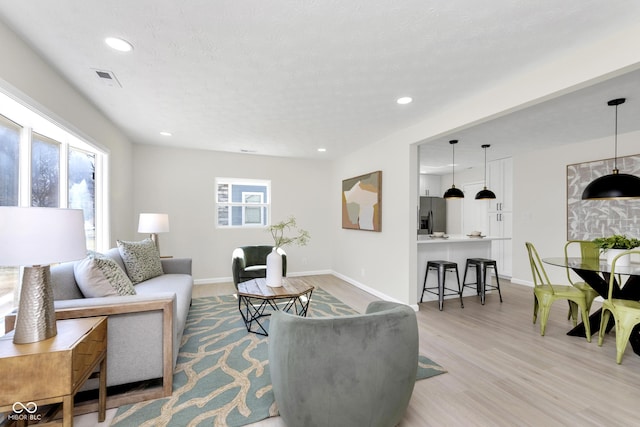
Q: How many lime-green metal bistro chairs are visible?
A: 3